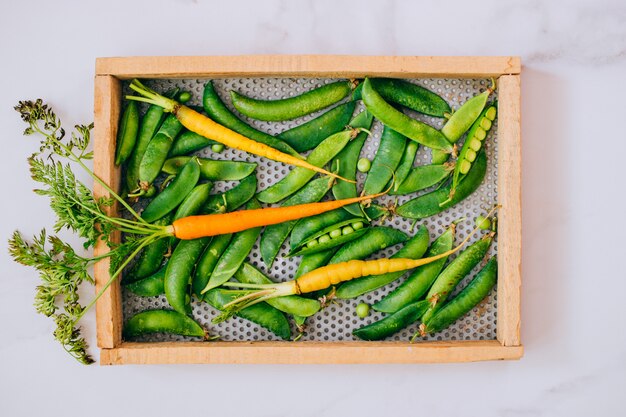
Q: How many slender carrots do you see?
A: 3